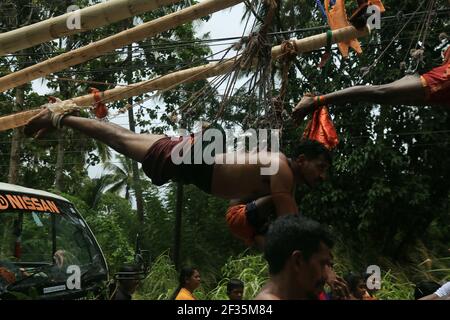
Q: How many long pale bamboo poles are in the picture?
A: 3